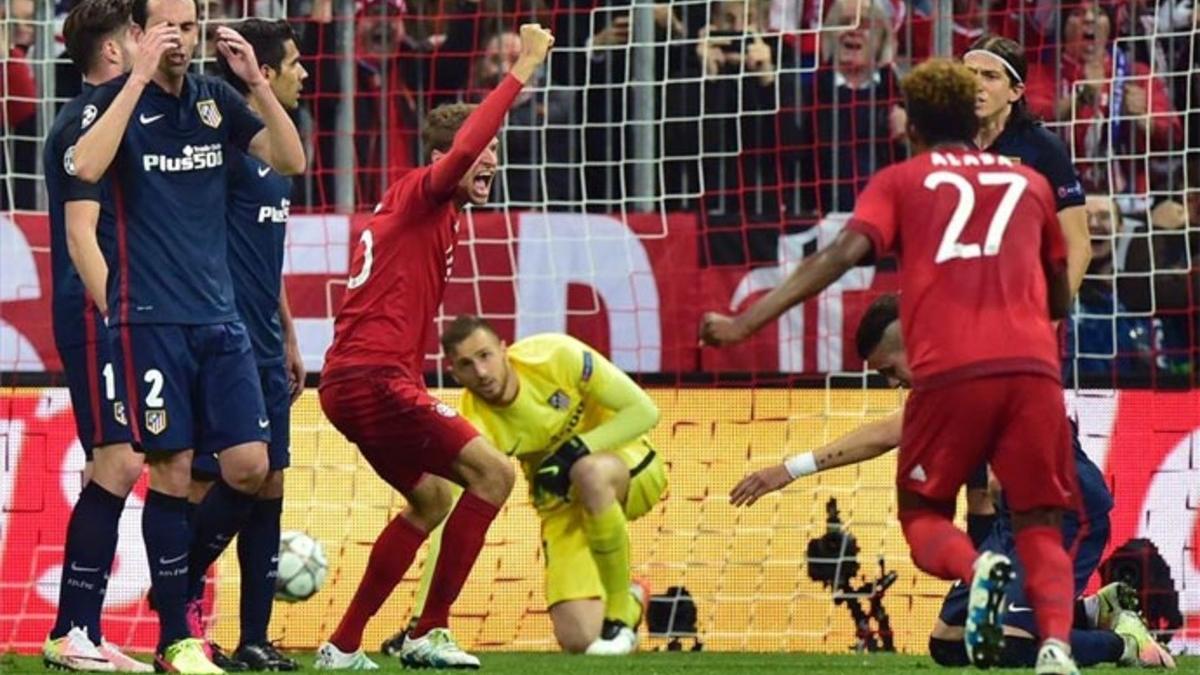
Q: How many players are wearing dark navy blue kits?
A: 5